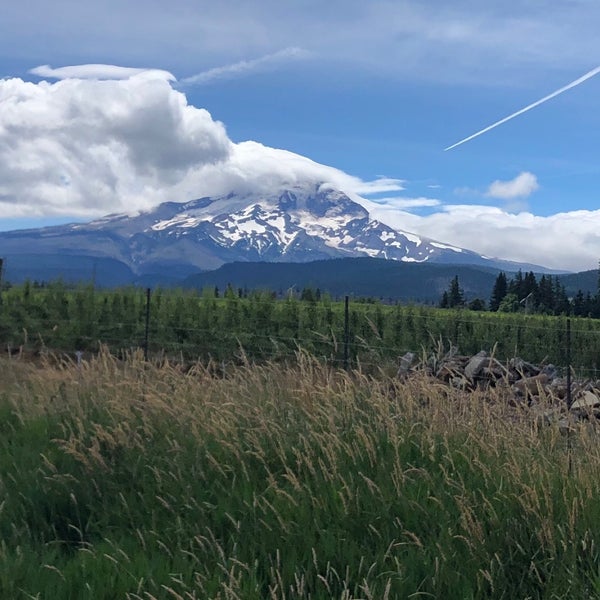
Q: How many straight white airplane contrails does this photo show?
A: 1